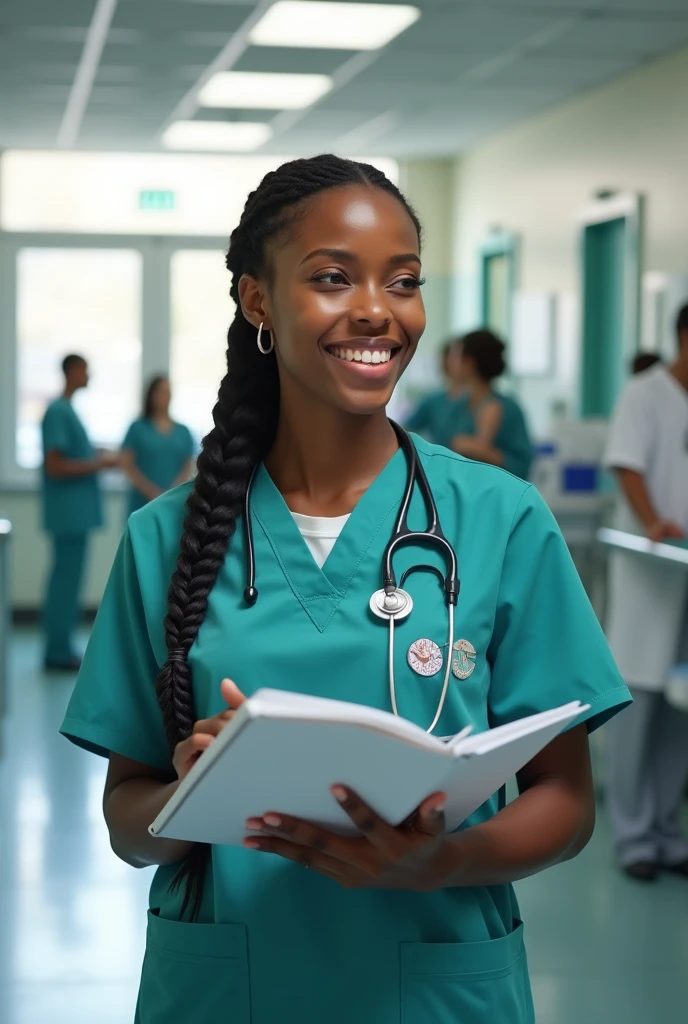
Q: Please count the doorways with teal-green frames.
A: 2